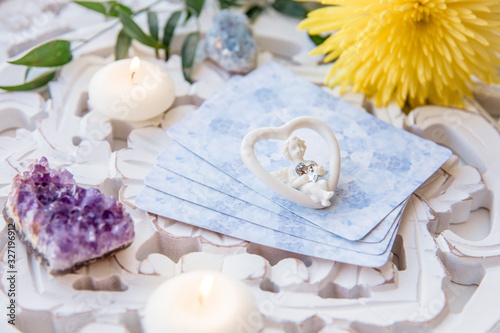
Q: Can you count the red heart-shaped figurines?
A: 0